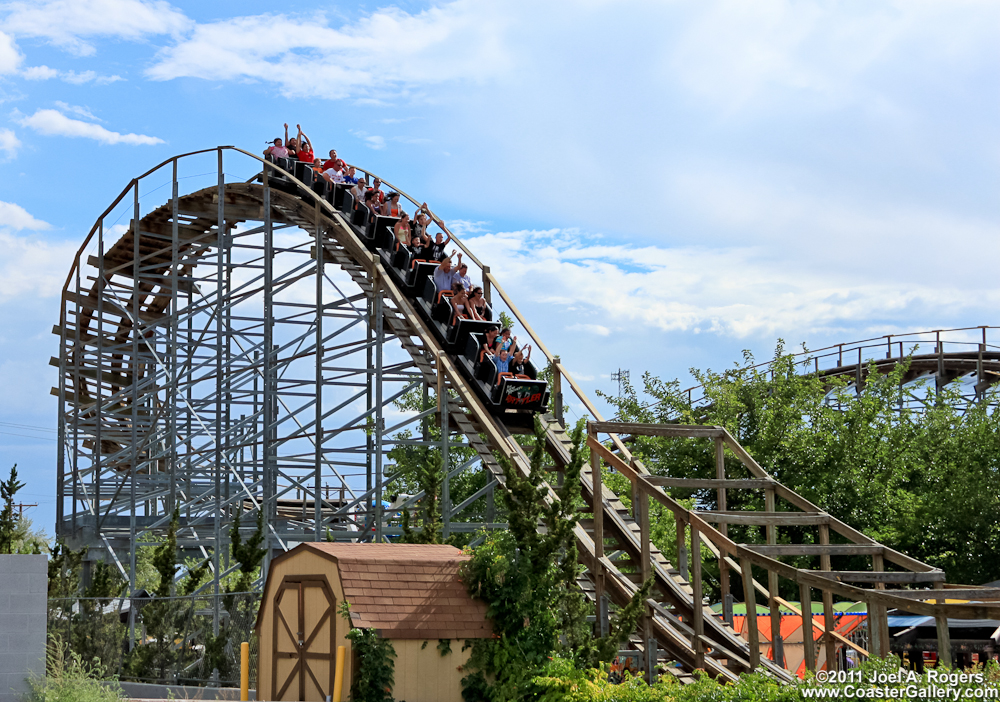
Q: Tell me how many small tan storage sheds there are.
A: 1